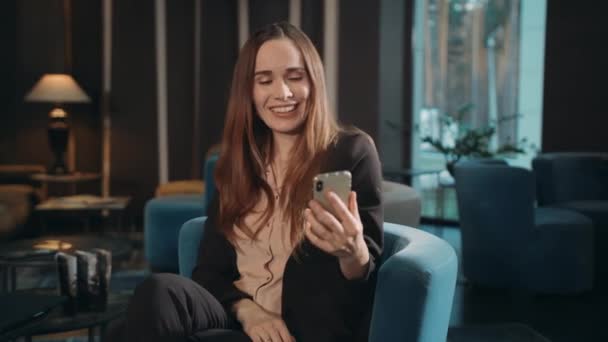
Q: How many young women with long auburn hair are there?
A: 1